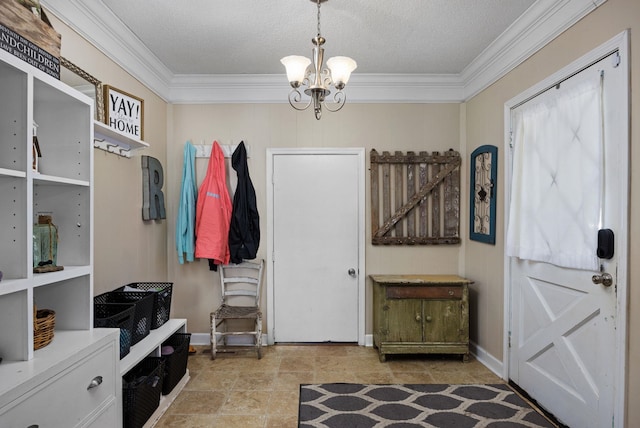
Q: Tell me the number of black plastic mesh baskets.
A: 5